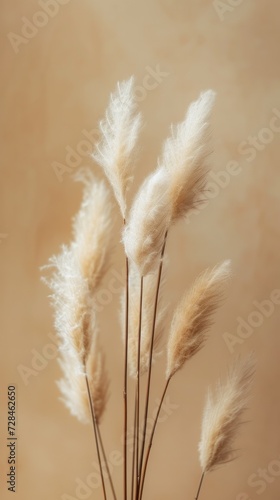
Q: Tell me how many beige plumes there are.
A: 9